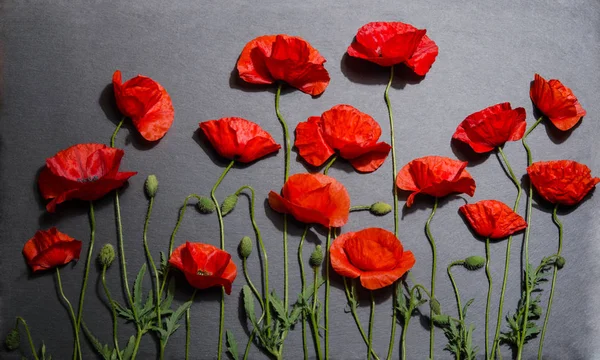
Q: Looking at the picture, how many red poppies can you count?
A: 15